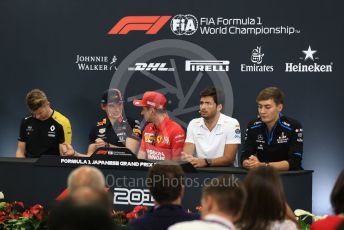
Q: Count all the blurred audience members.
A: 6